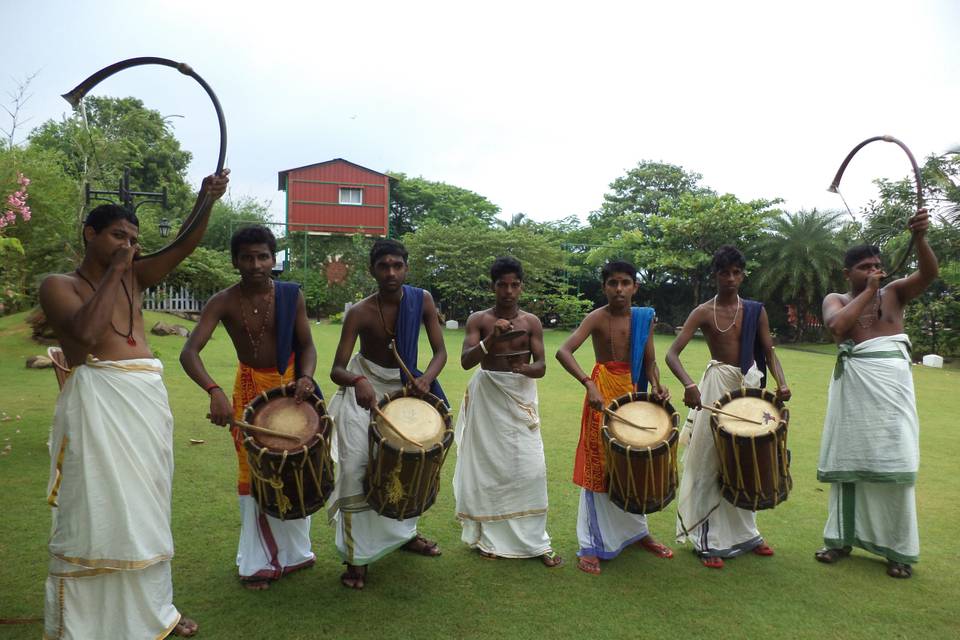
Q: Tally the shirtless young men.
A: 7